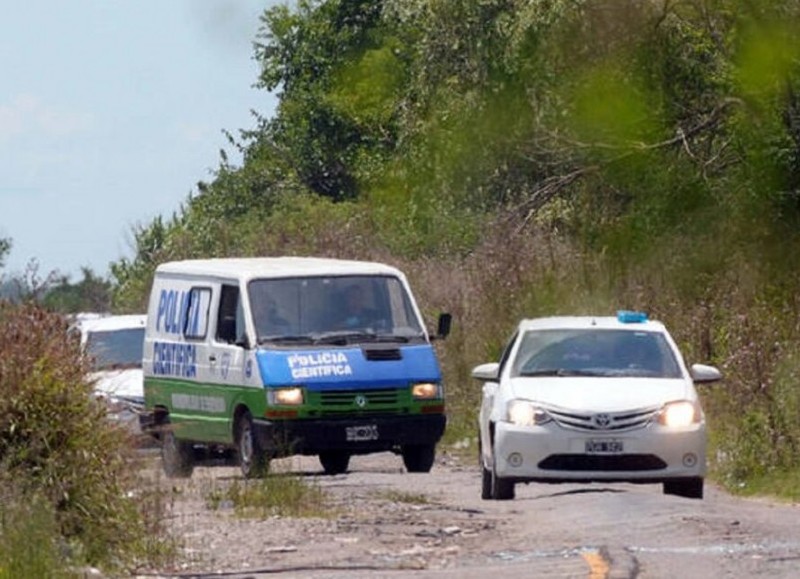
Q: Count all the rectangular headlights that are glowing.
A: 2